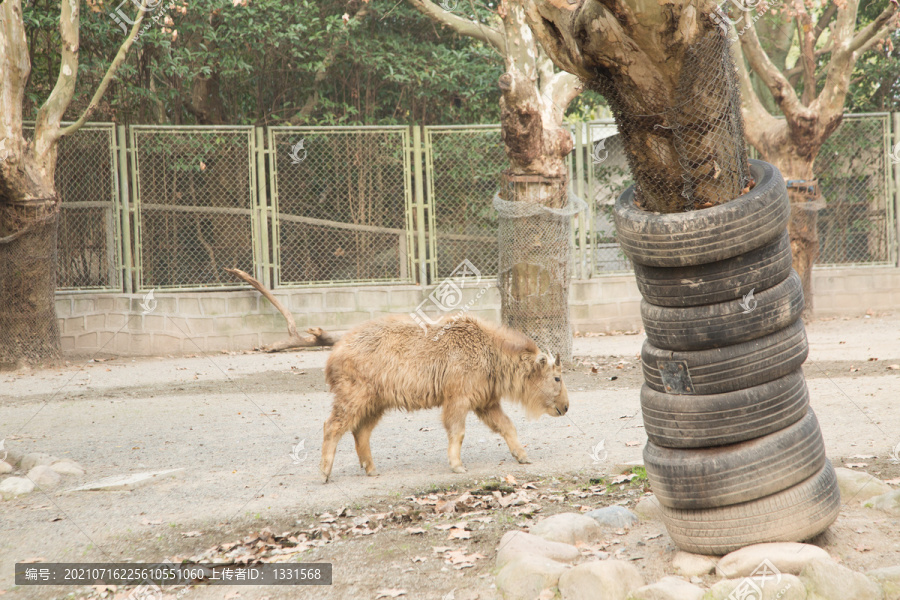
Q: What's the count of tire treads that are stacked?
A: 7